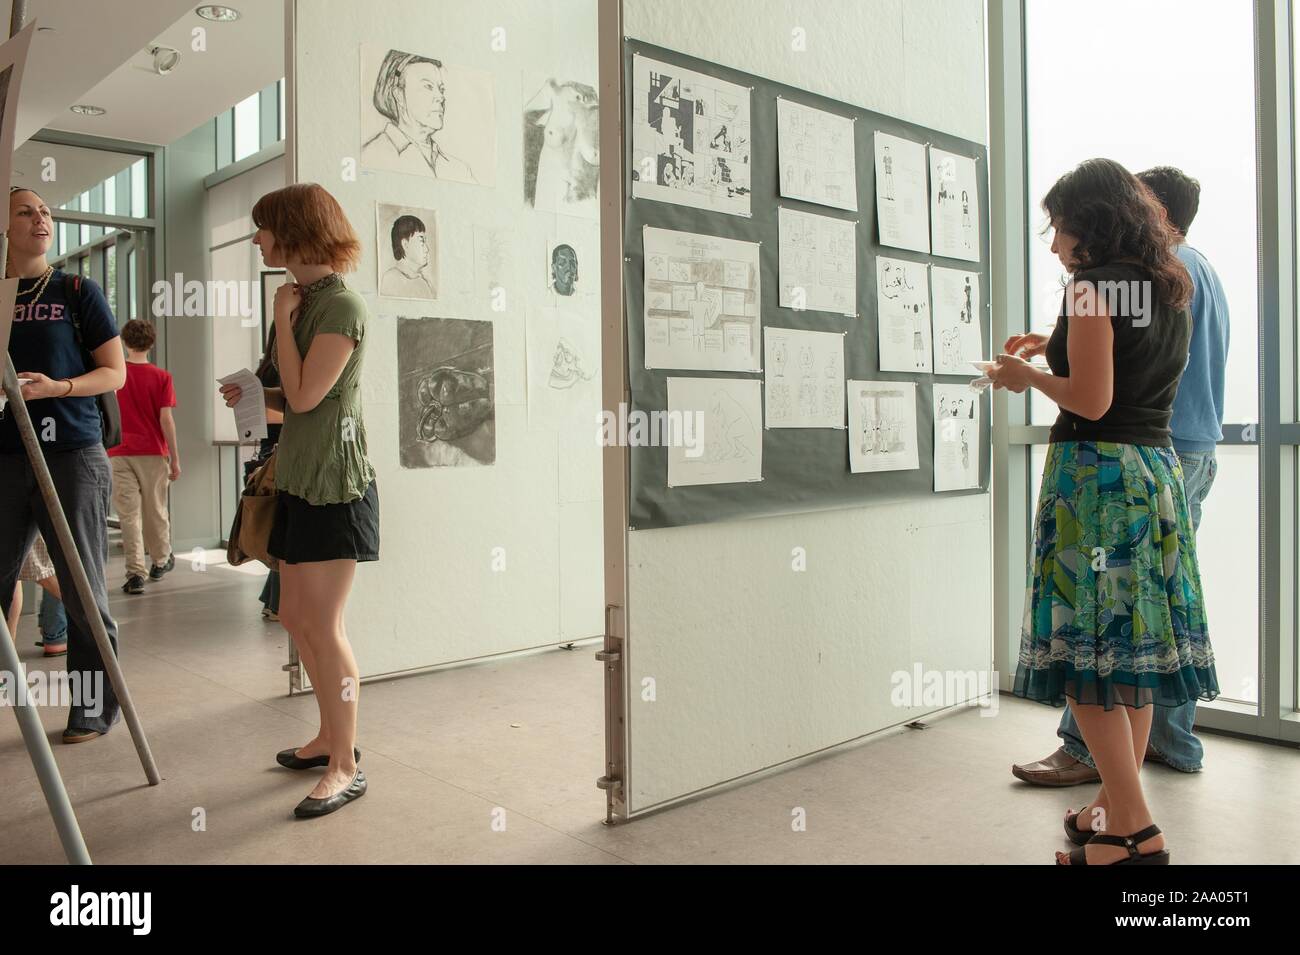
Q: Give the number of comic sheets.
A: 12